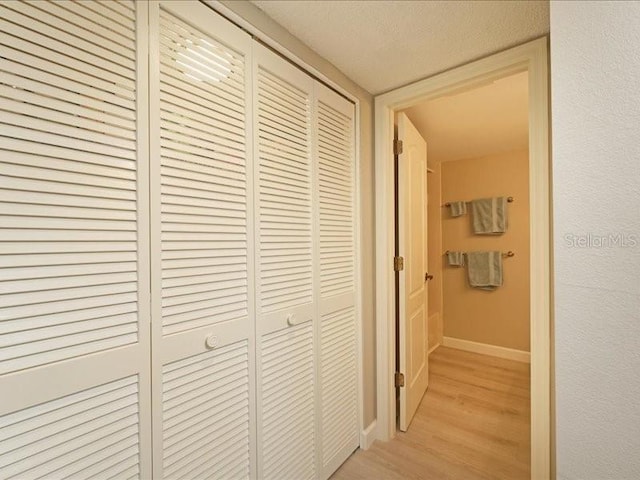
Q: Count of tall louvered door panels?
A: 4